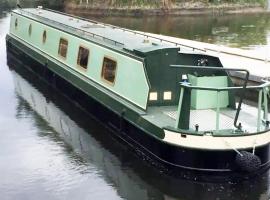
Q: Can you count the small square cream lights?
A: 2